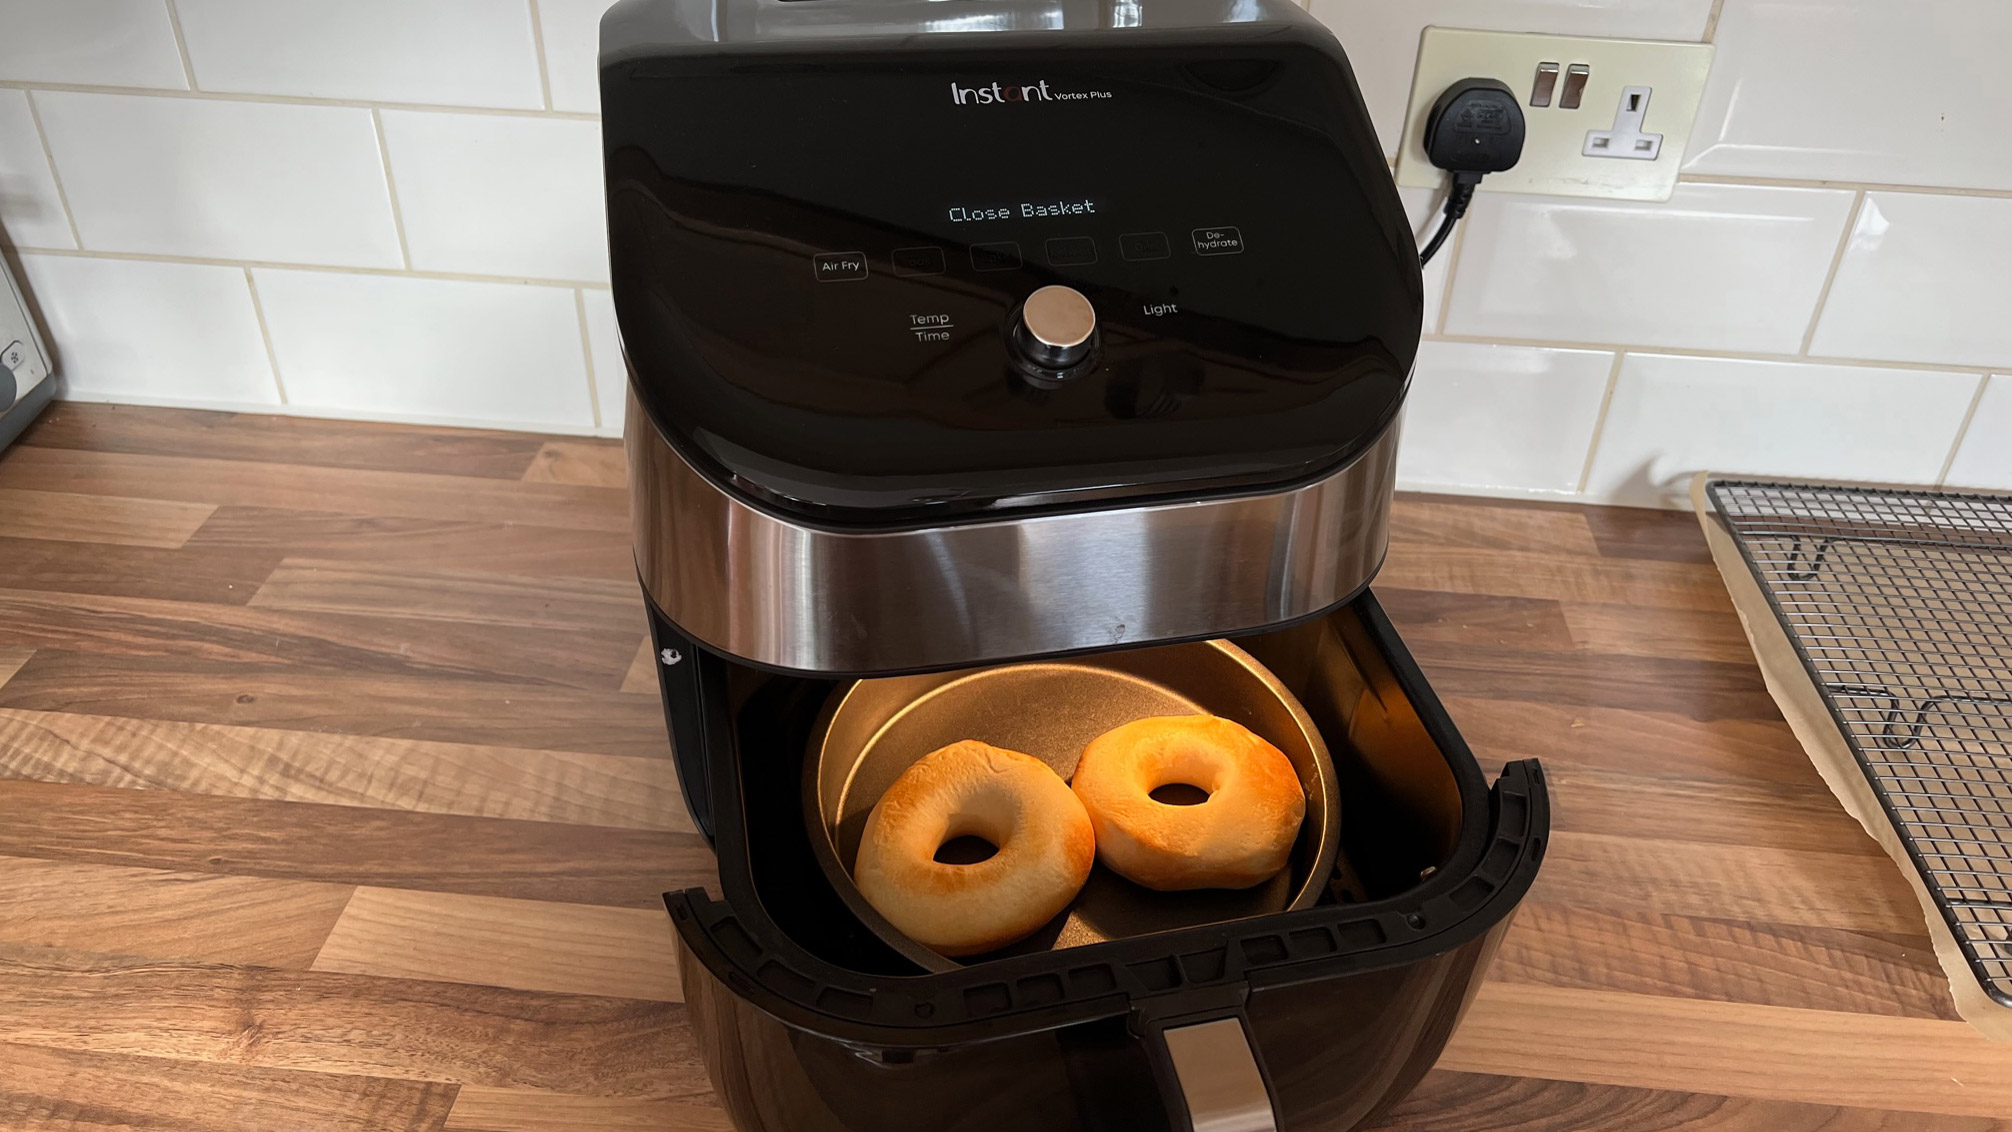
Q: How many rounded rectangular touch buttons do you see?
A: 6